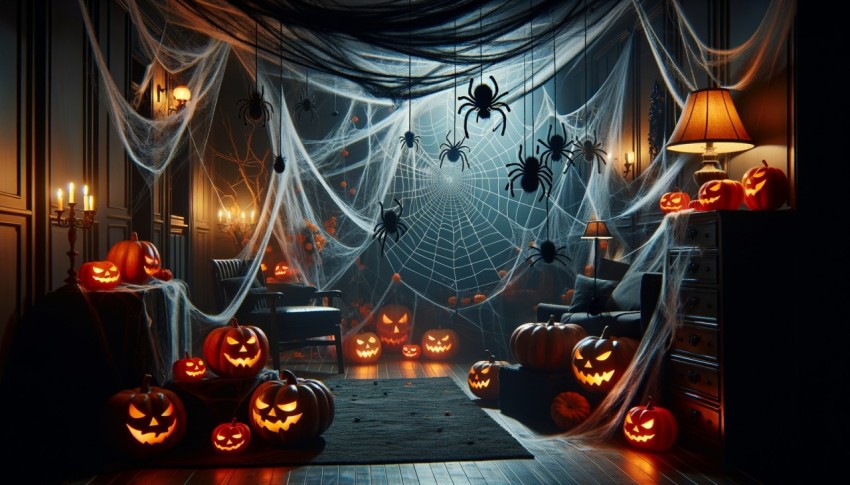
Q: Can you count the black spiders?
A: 11